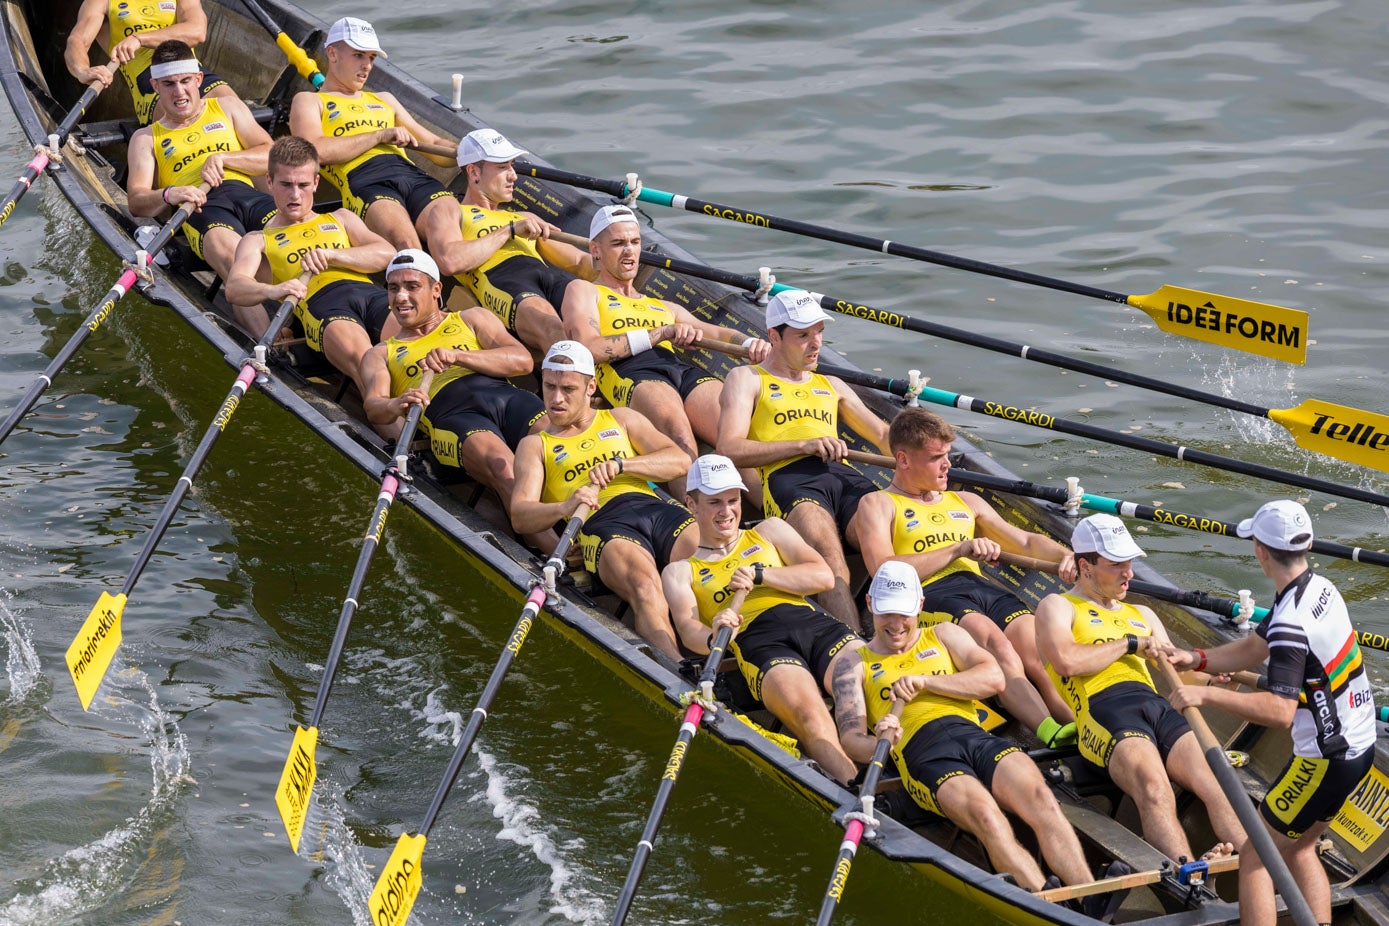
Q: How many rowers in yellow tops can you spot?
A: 13